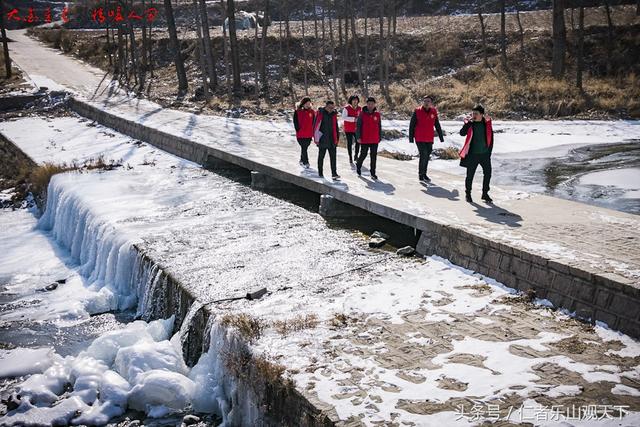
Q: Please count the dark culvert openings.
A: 3